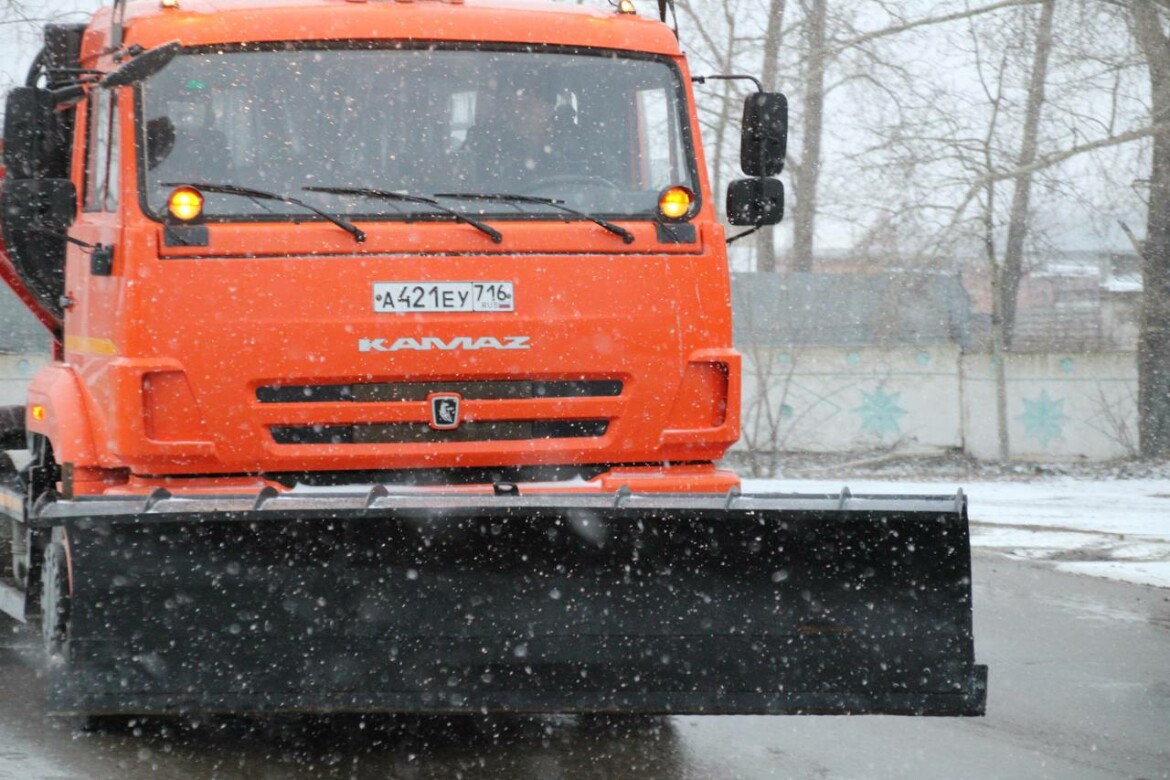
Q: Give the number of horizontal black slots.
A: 2